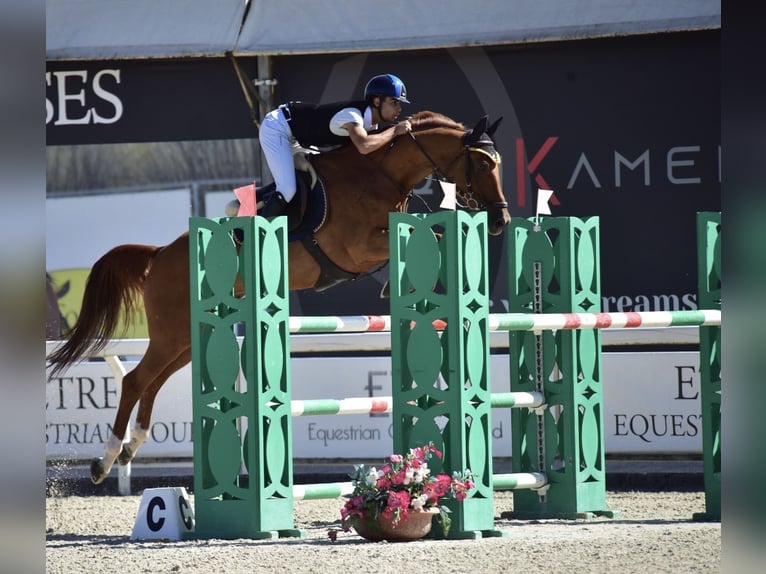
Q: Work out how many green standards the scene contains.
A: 4